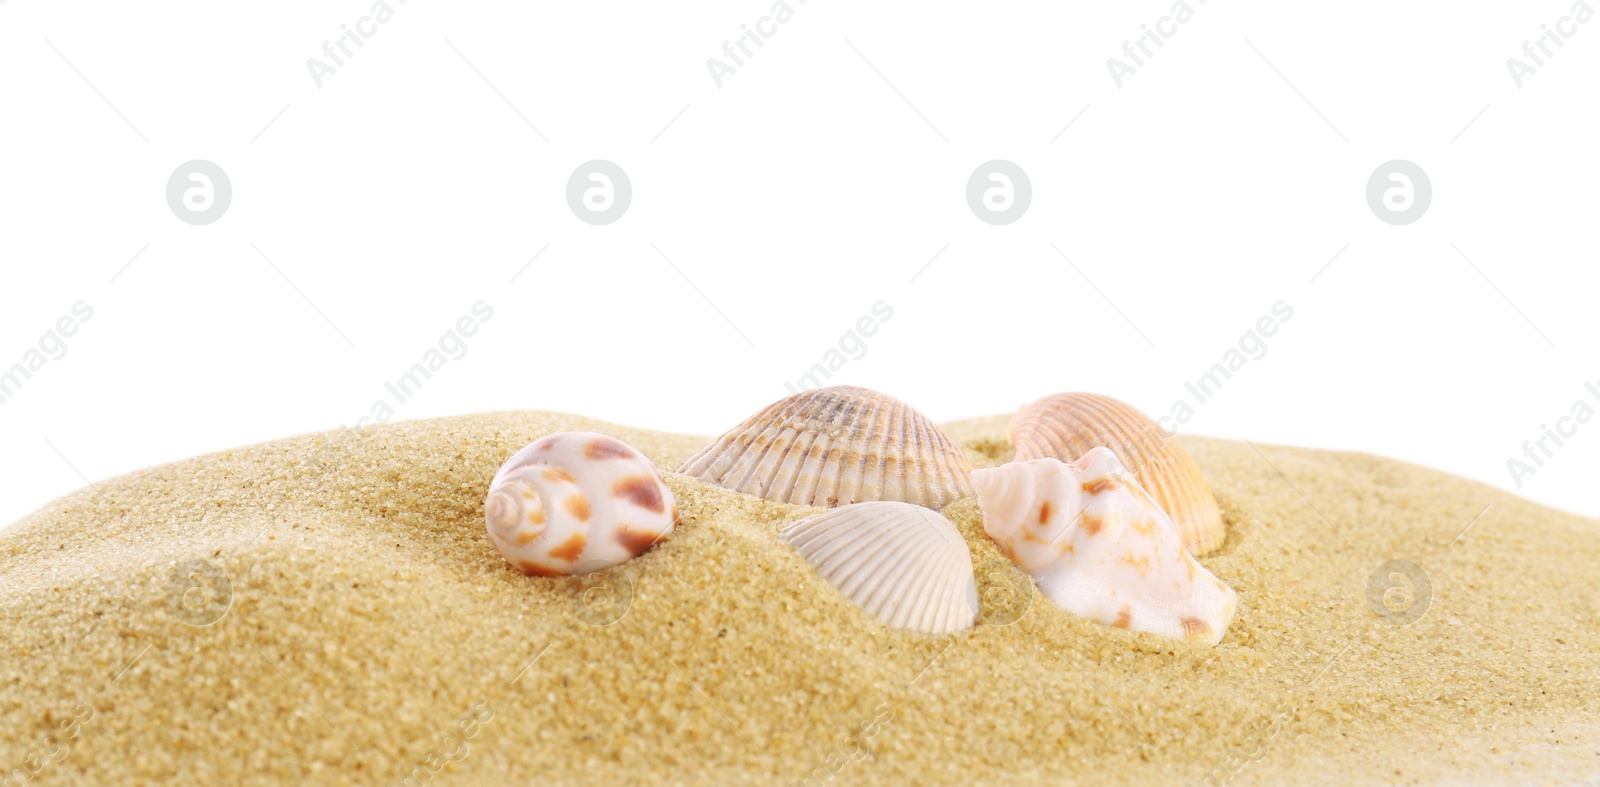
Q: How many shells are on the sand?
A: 5